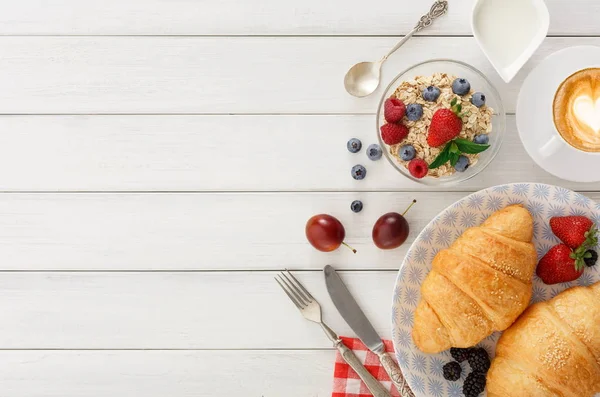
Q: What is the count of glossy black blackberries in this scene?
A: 5